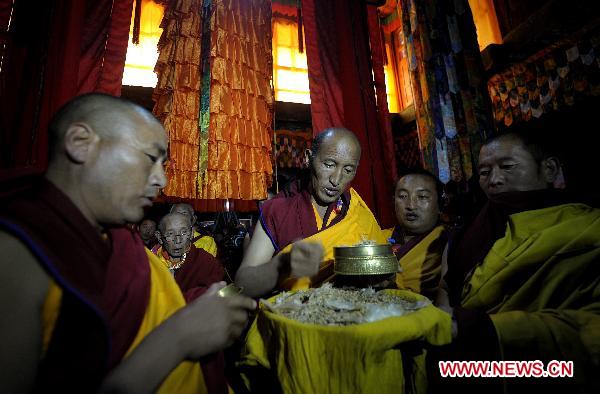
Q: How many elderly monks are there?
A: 1